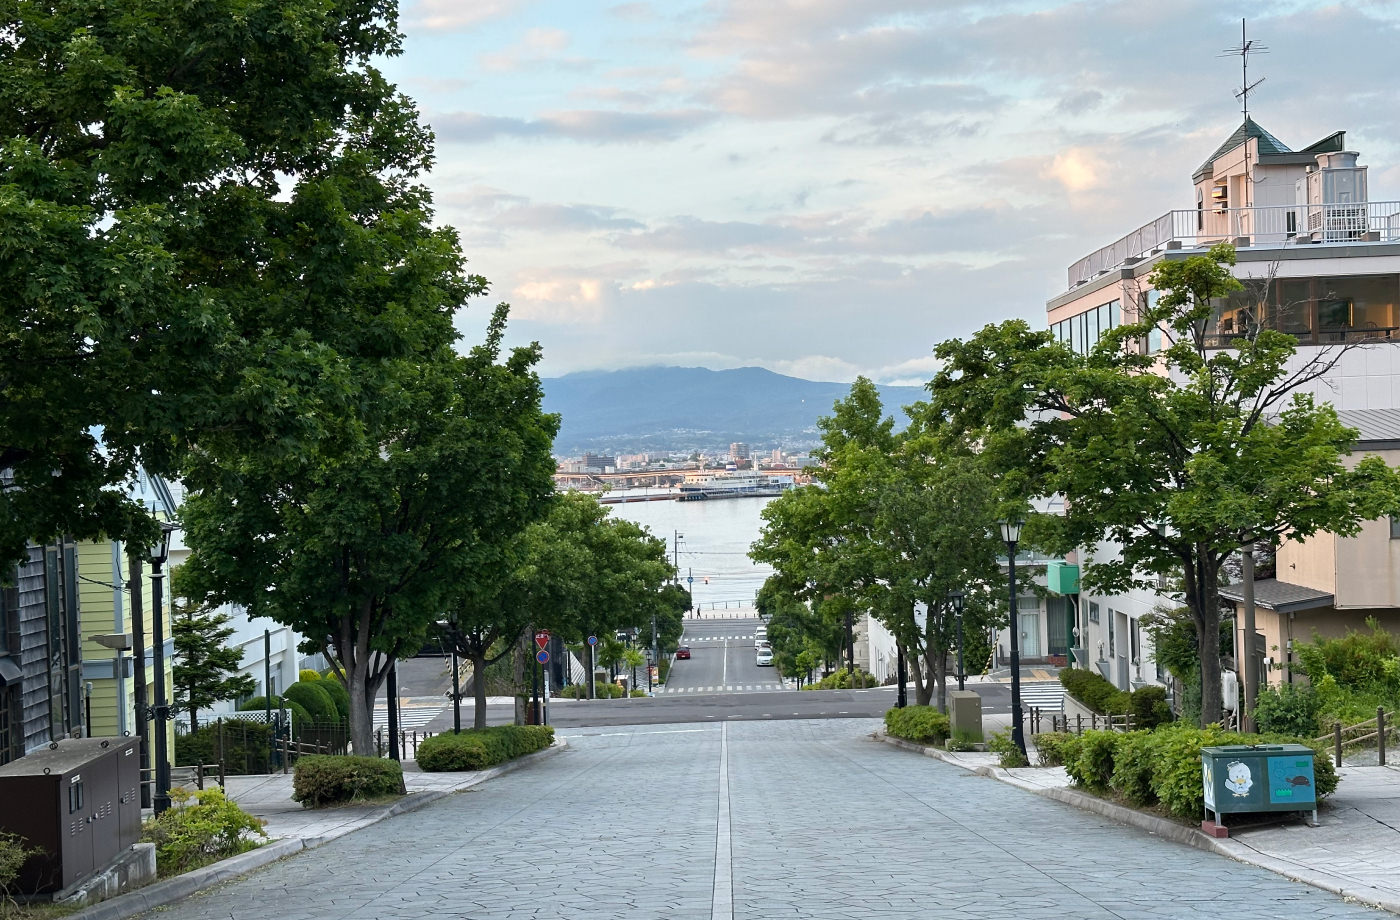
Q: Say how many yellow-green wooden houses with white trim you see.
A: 1